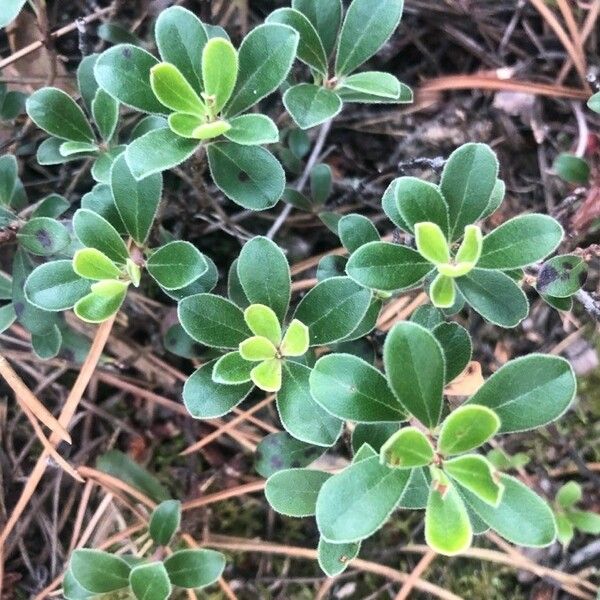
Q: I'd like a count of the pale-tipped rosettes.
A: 5